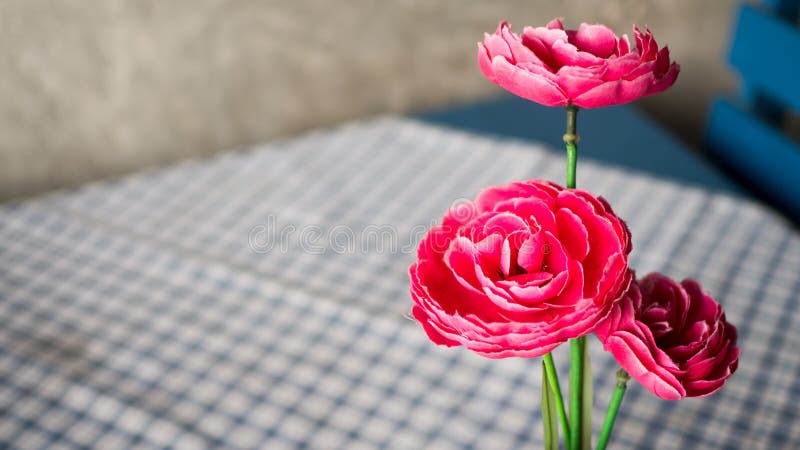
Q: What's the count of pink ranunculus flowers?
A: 3